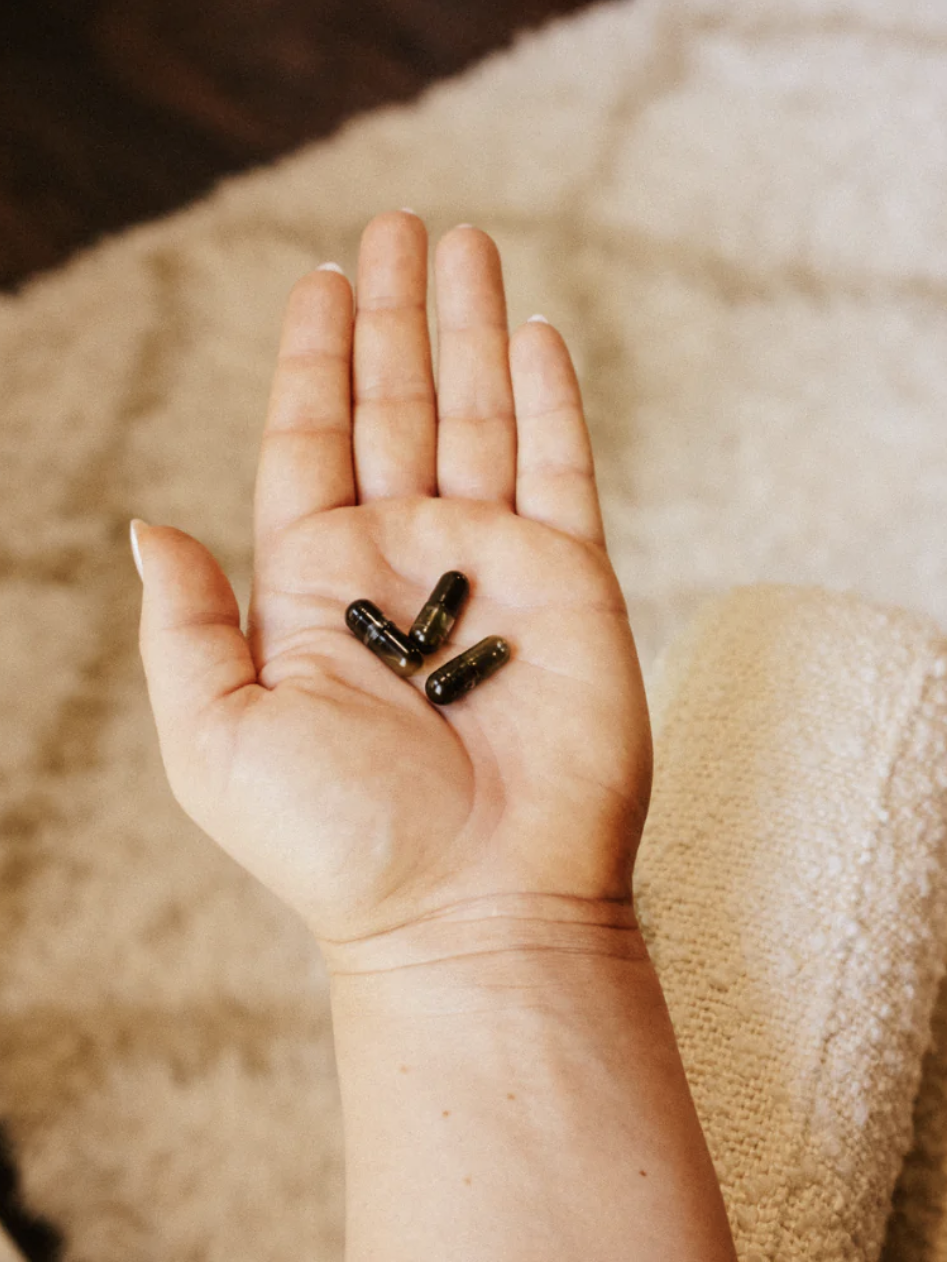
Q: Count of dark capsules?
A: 3